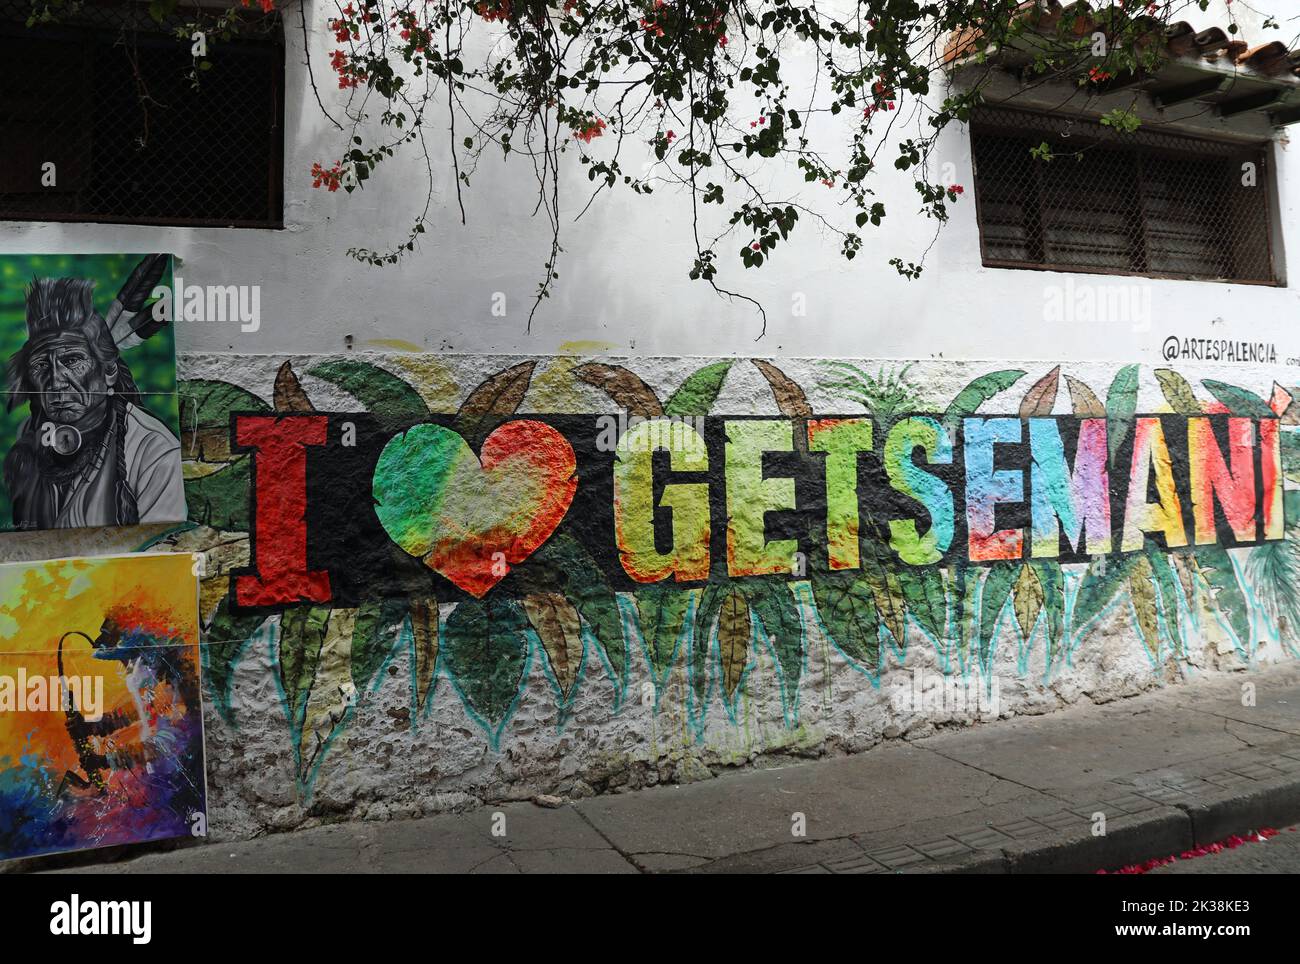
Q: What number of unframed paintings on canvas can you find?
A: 2